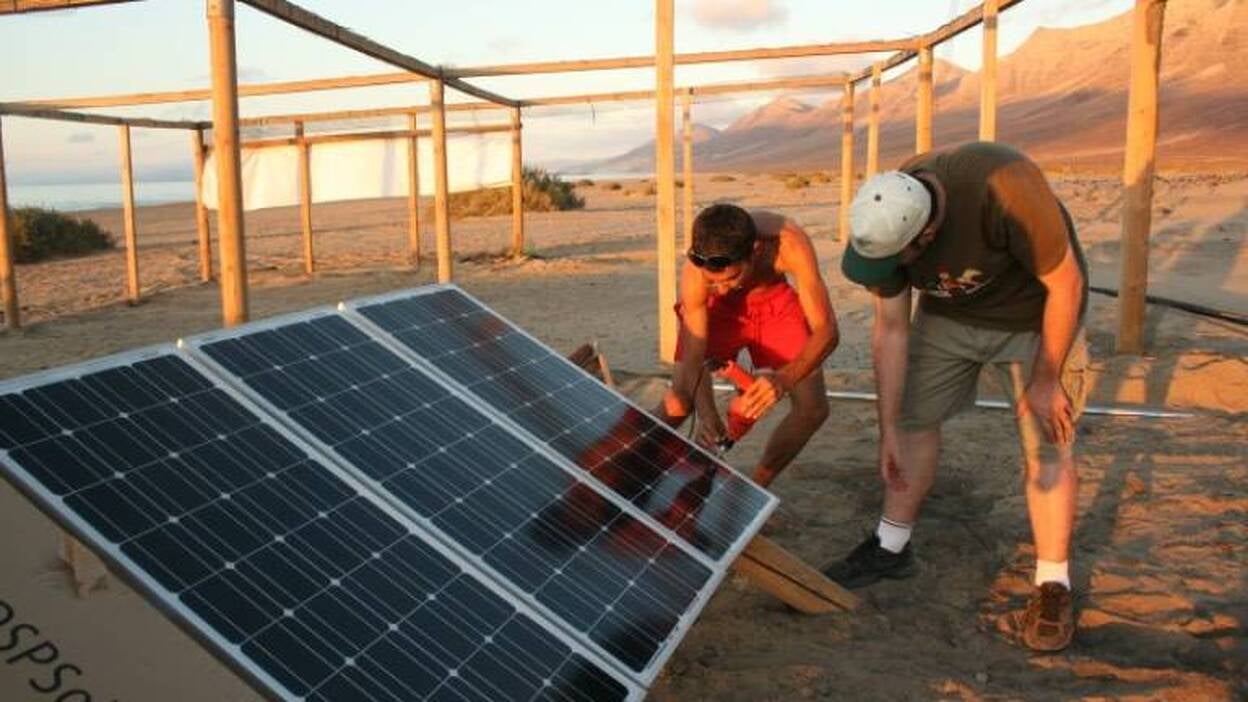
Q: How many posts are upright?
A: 15